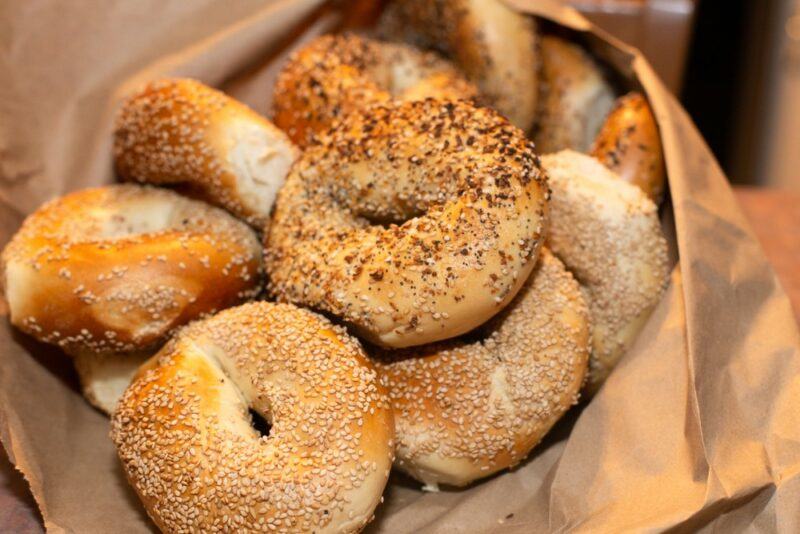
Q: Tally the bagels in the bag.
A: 11